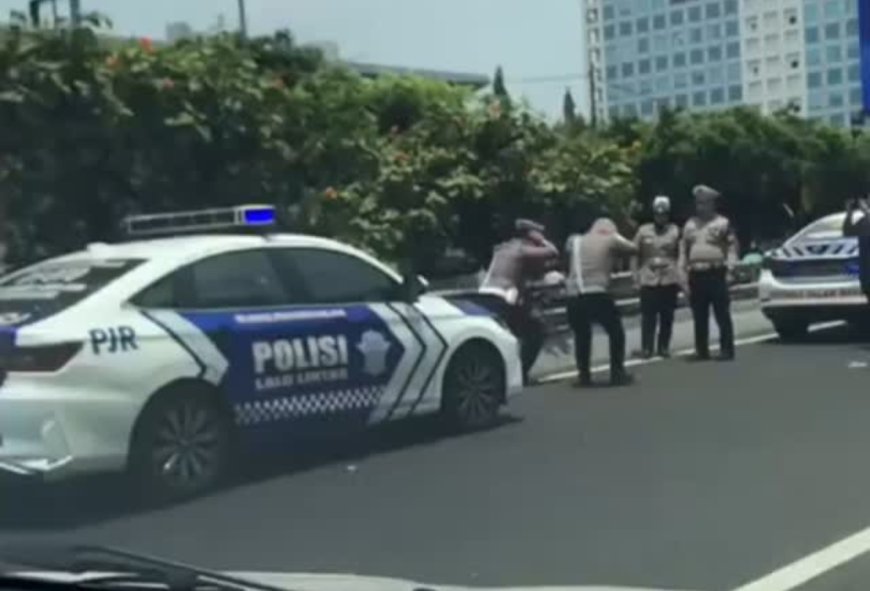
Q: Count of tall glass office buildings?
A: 1